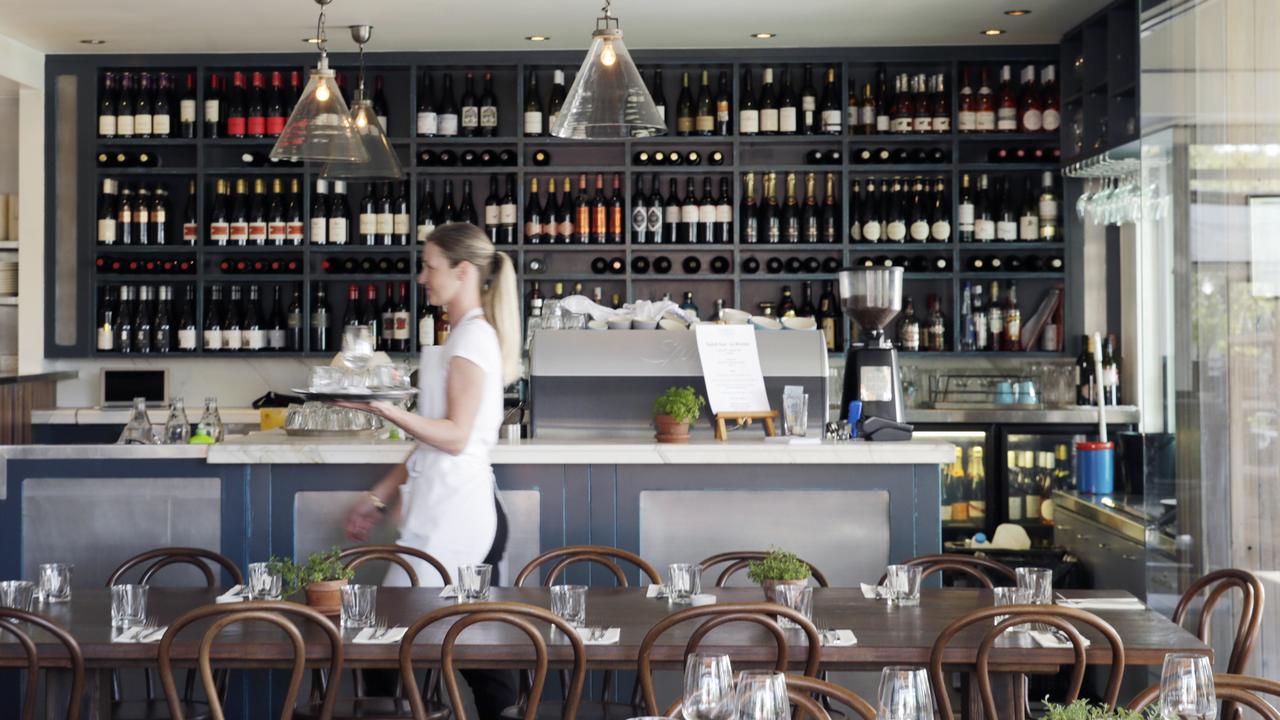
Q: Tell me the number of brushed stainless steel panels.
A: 3